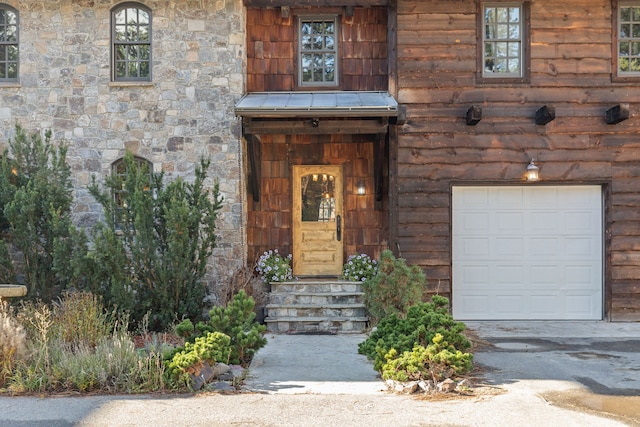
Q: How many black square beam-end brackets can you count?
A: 3